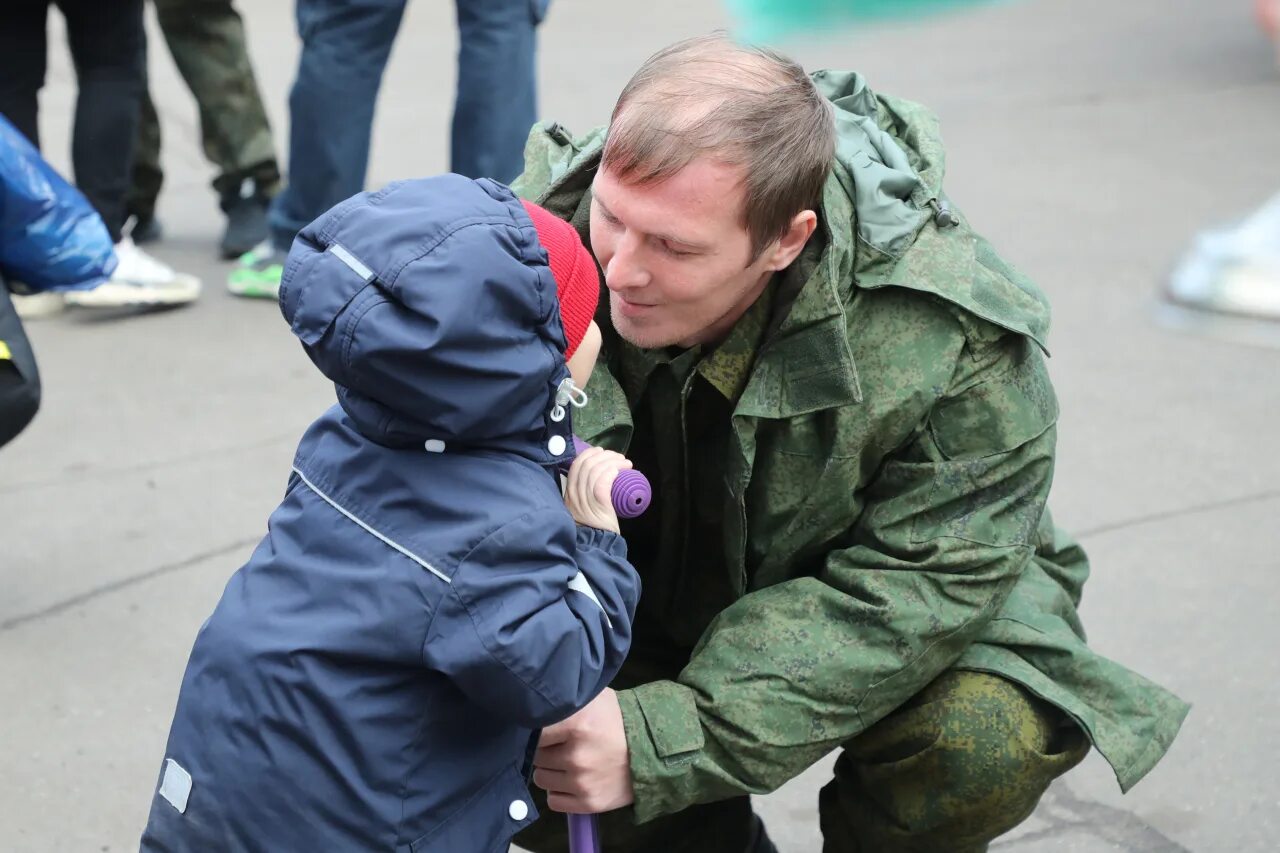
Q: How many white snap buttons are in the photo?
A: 3